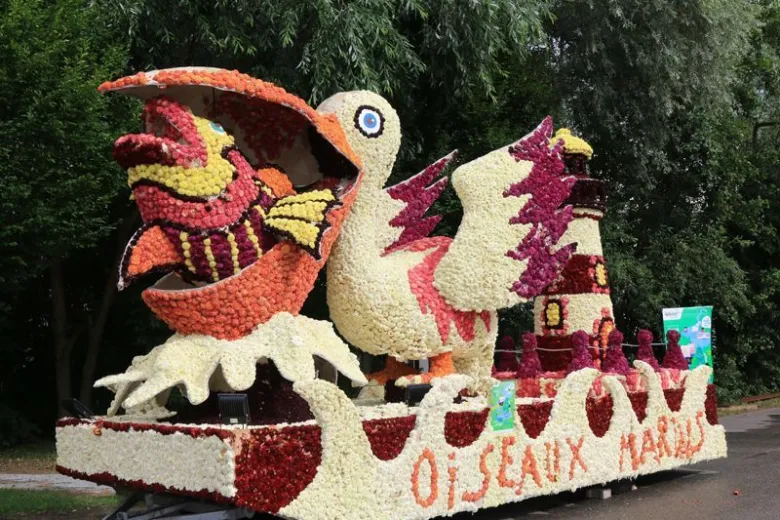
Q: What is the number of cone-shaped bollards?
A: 6